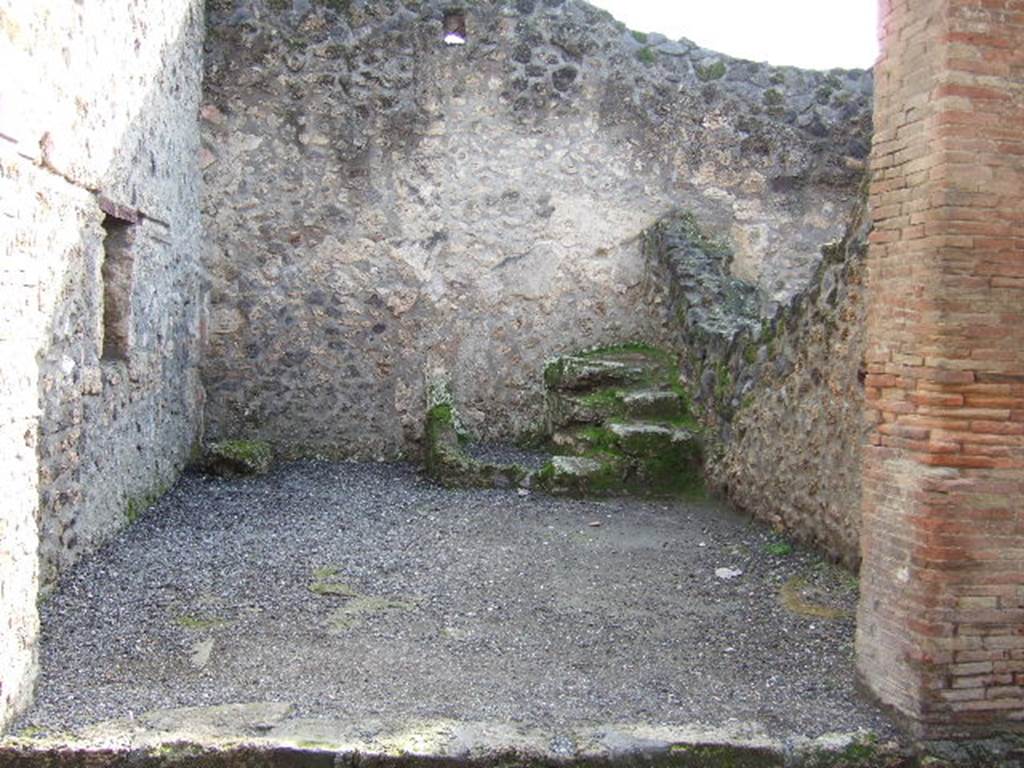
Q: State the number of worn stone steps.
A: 4